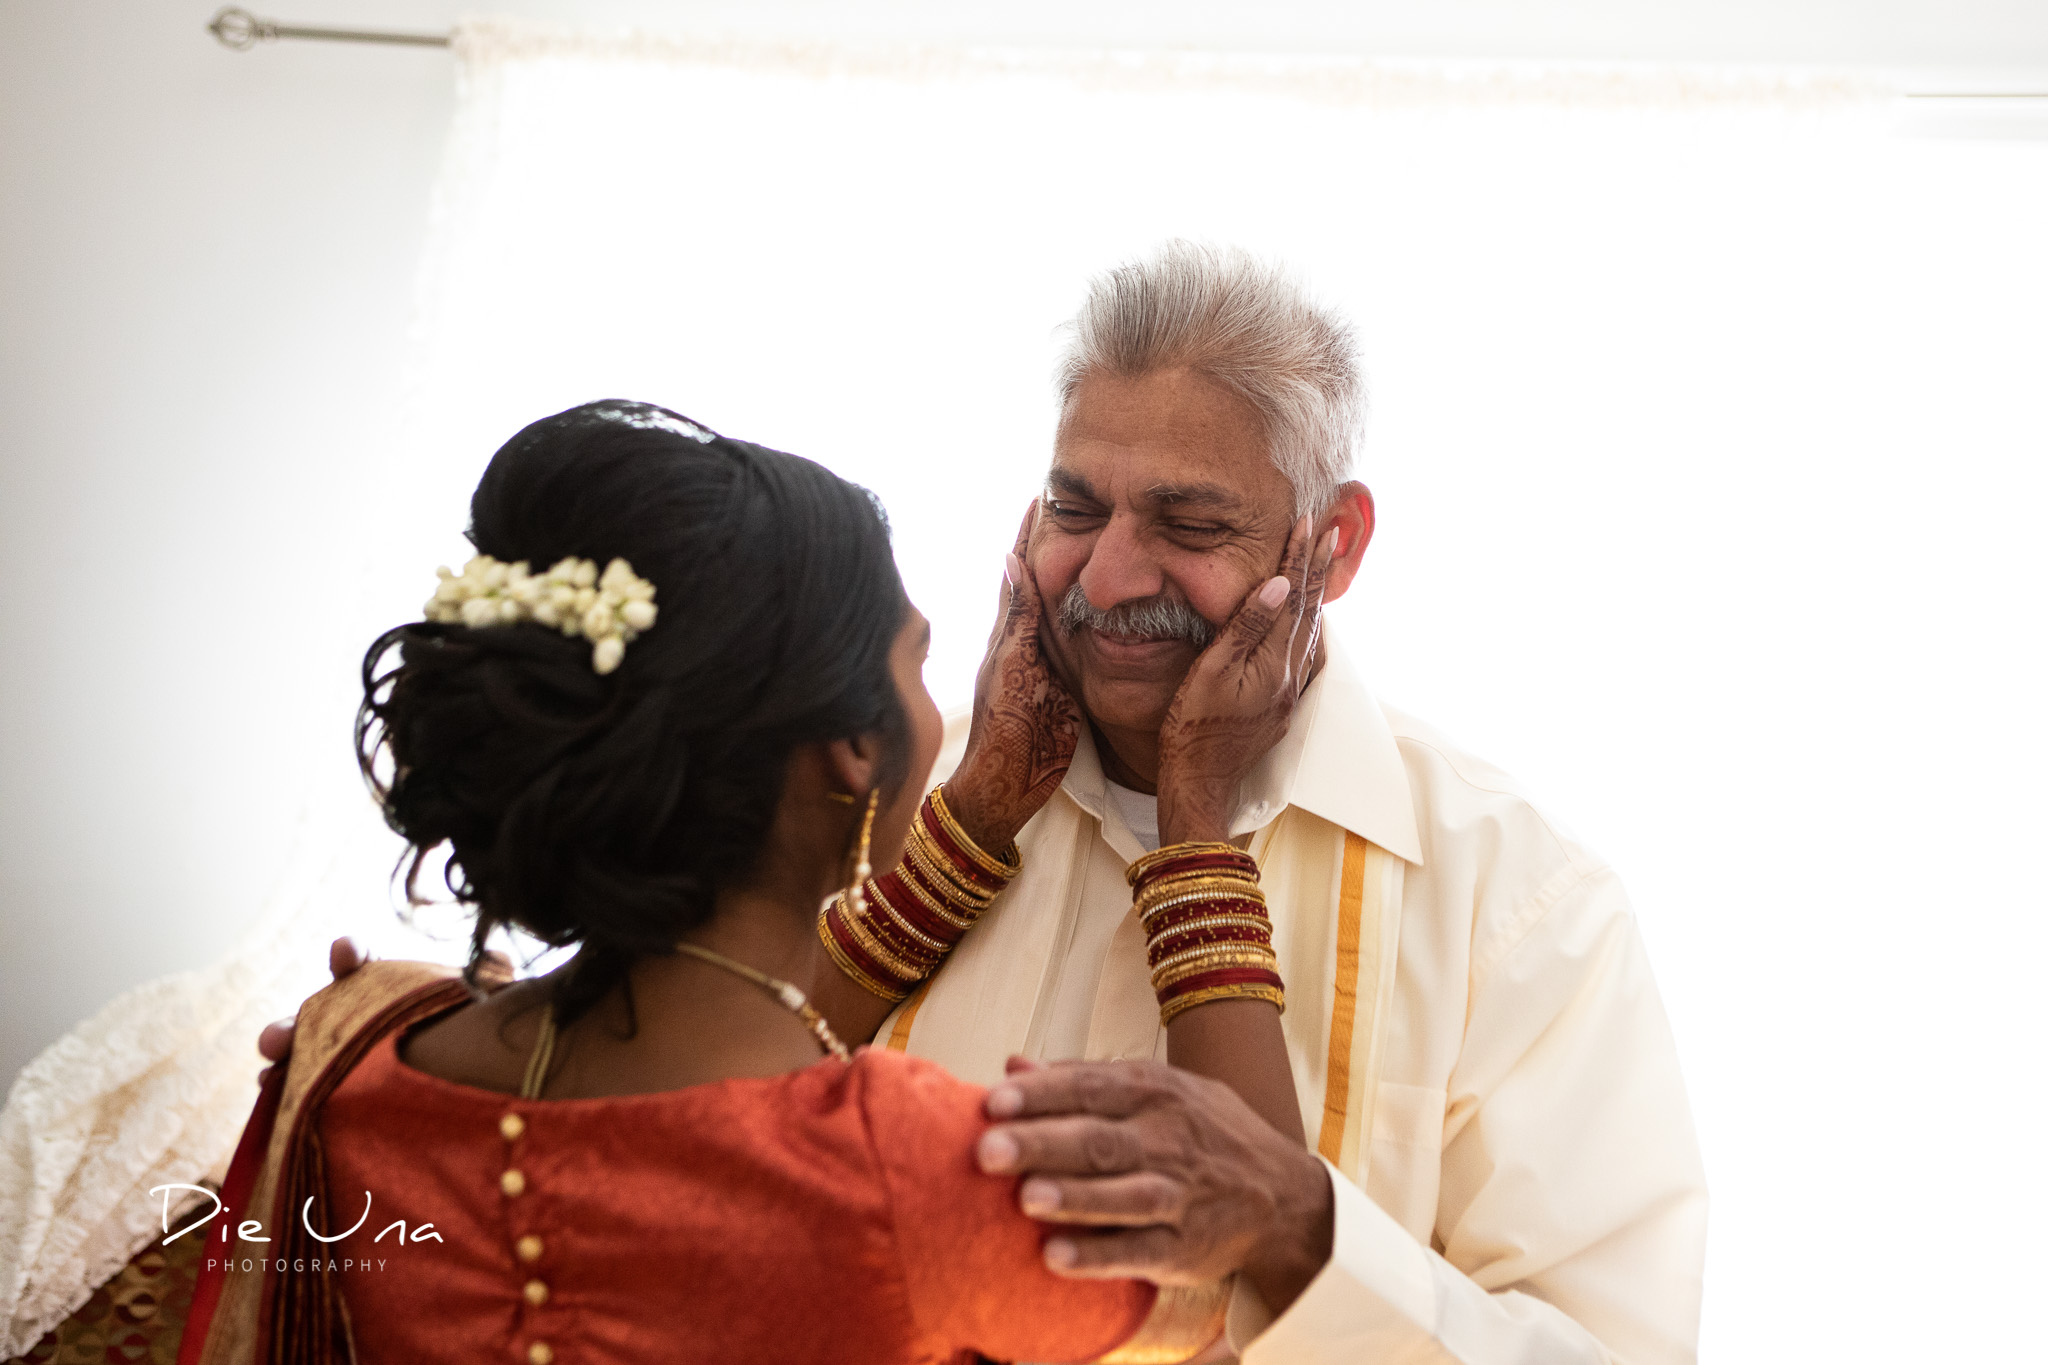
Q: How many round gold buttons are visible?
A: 5